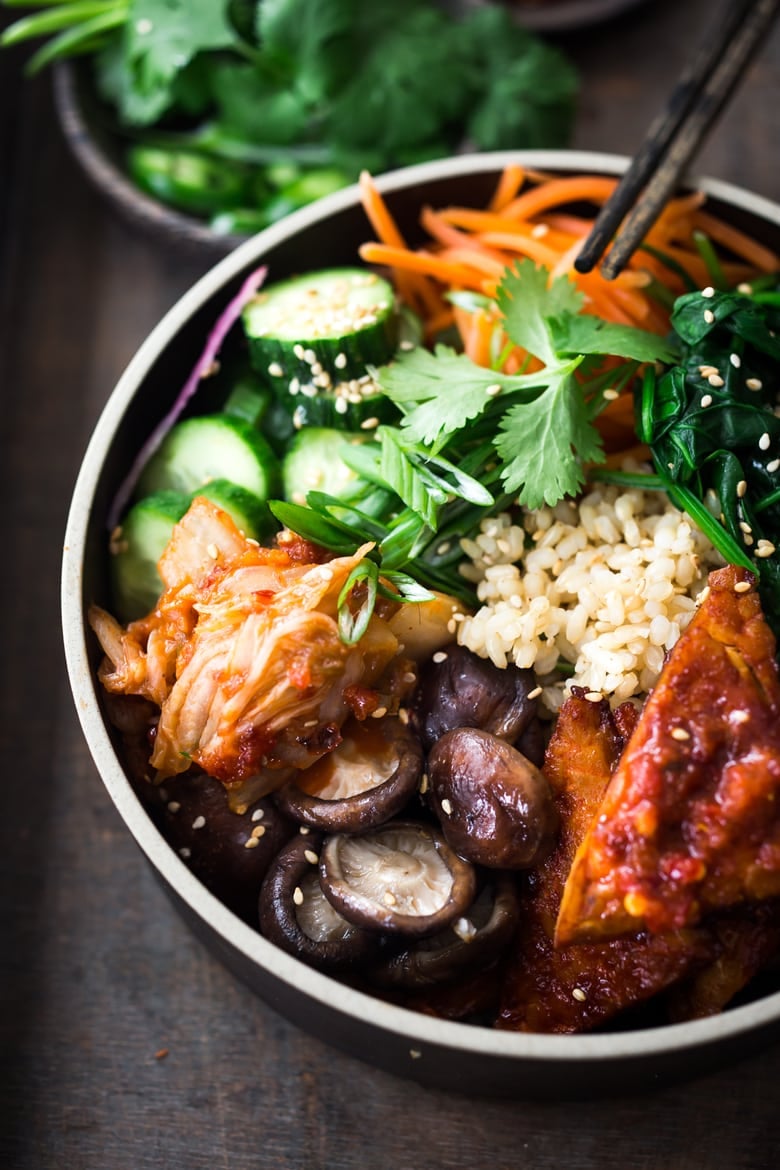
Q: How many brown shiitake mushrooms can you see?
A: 7